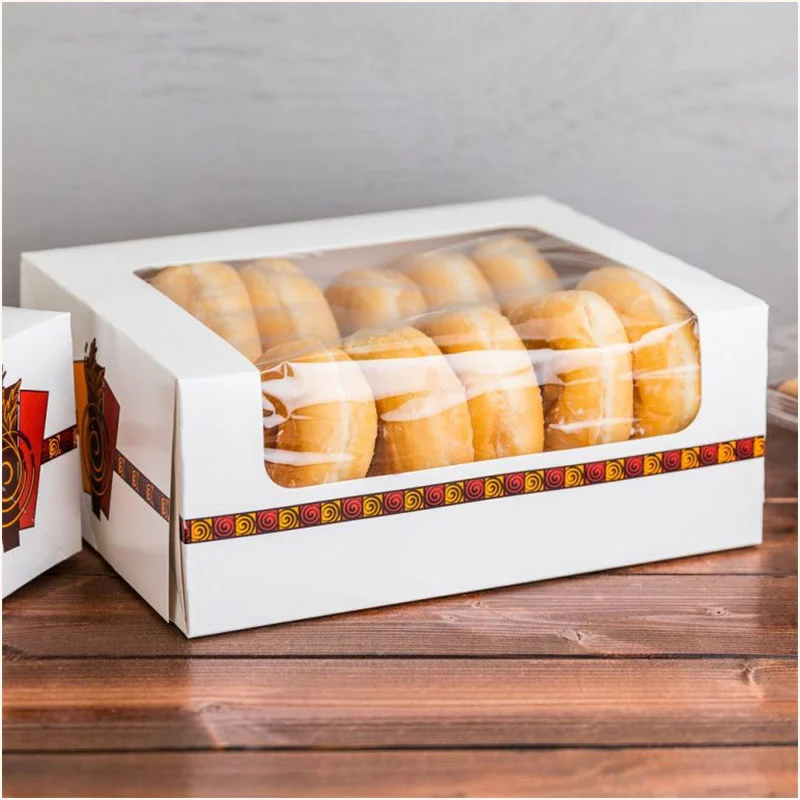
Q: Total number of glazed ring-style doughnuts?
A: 10